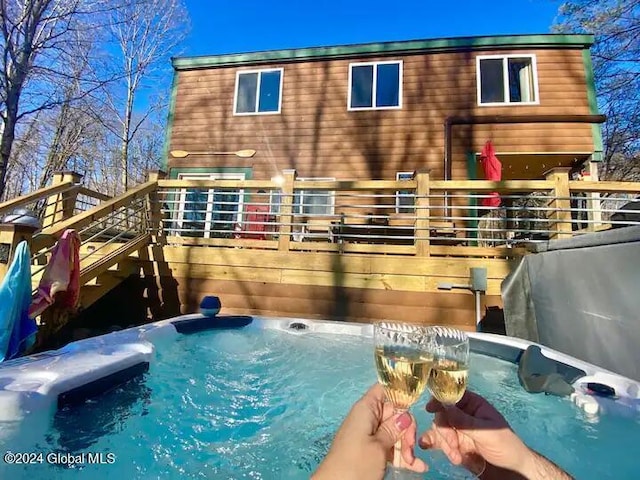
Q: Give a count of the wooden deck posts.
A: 6